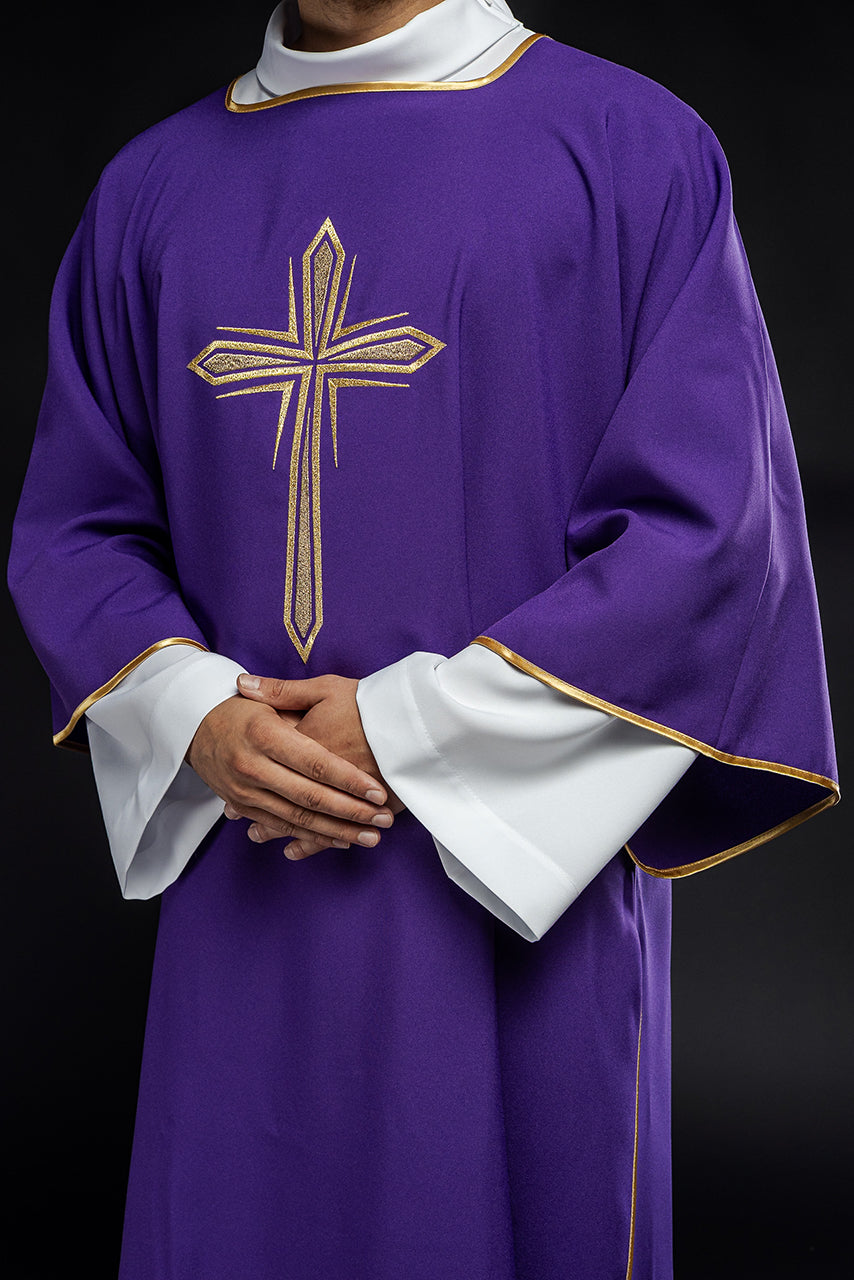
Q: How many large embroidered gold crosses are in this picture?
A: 1